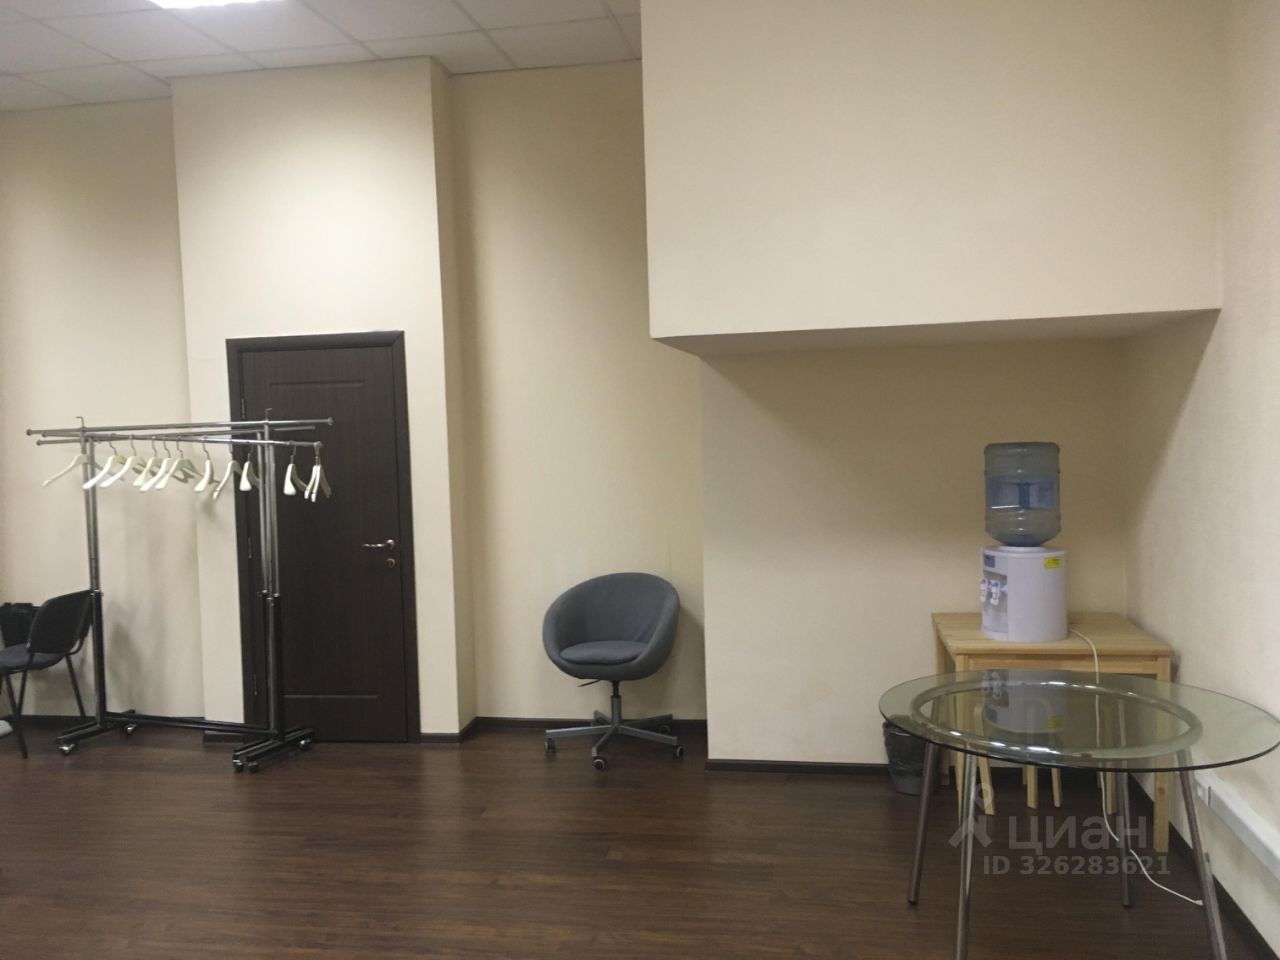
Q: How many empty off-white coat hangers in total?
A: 12